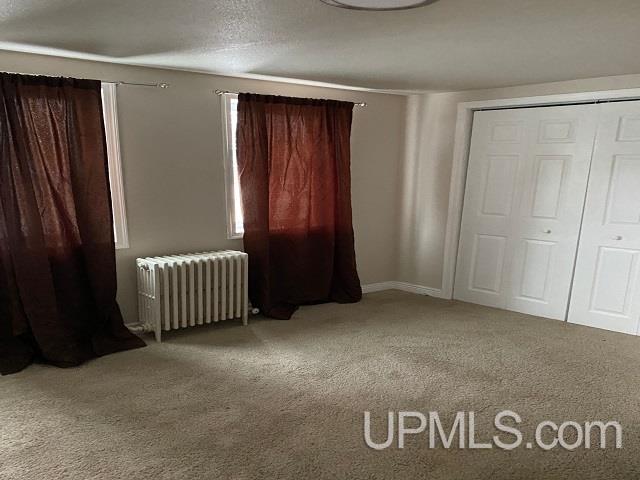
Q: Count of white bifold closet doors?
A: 2